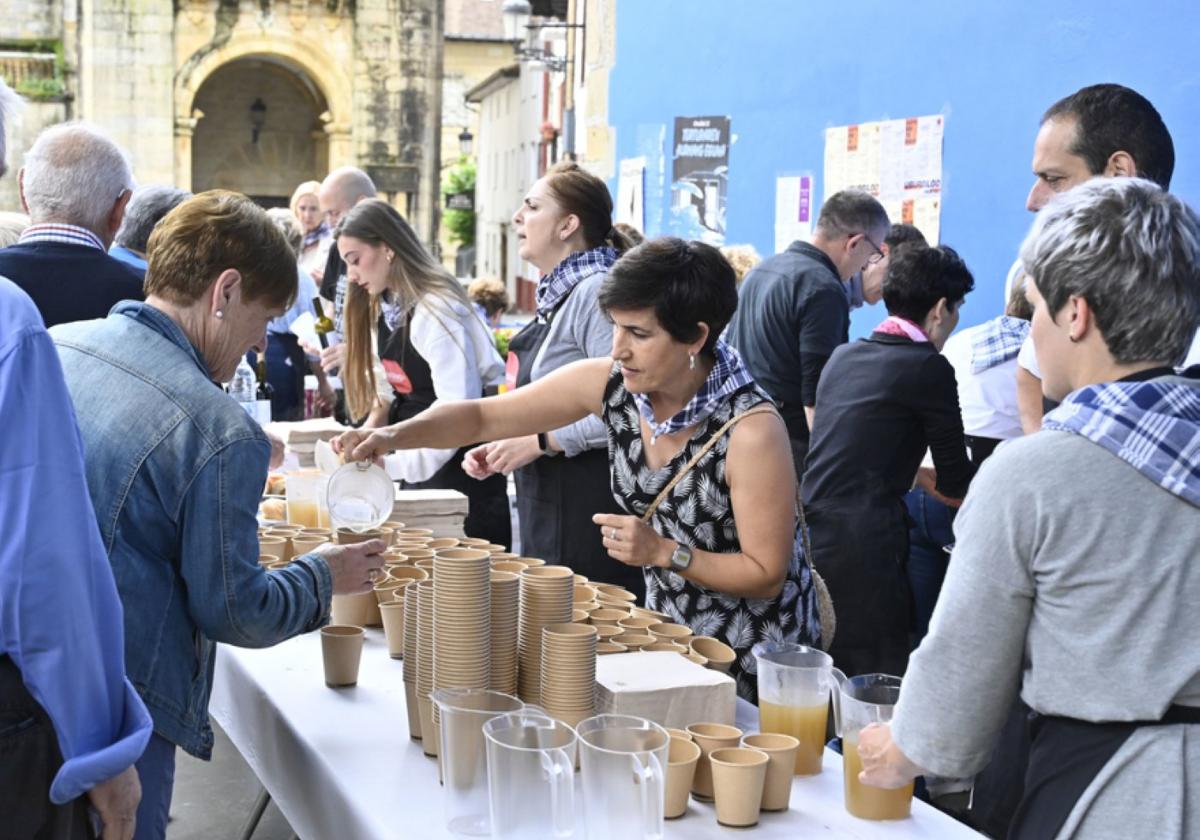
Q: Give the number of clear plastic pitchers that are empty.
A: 3